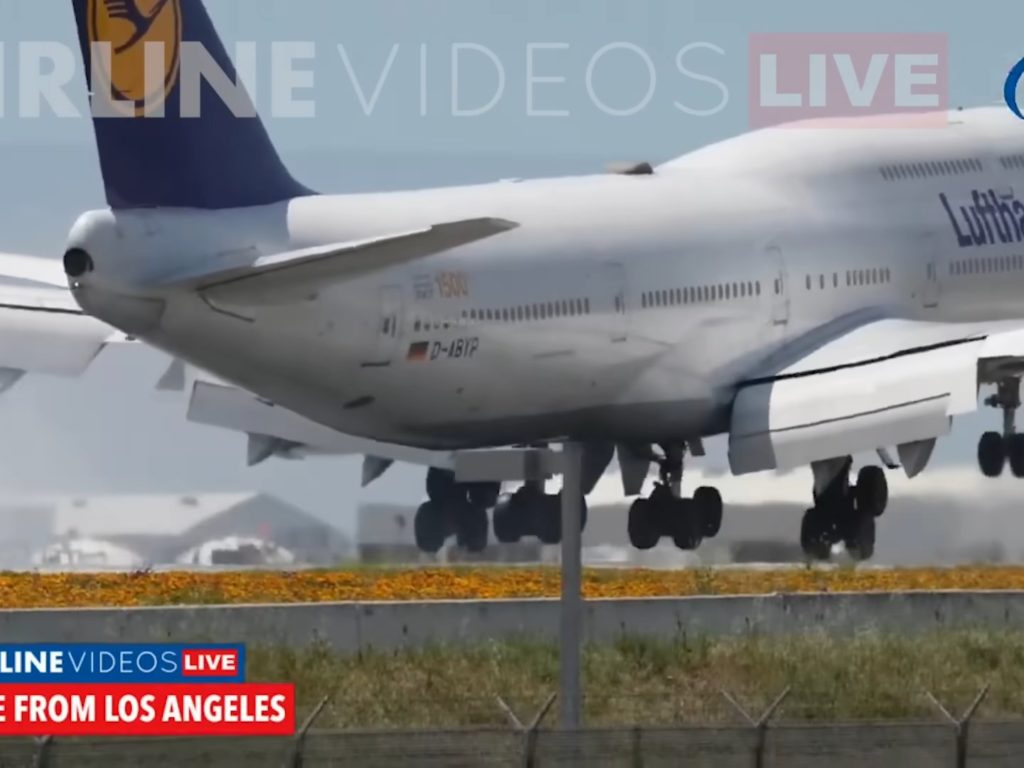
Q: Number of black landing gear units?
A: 5